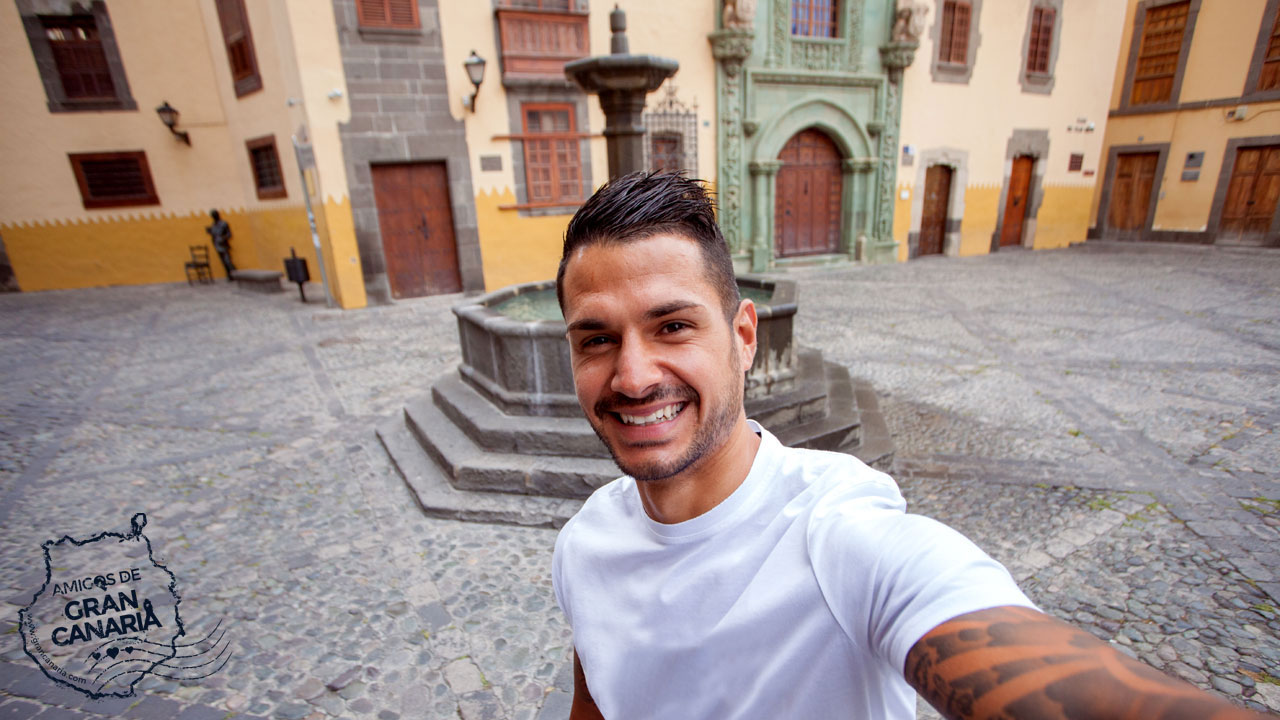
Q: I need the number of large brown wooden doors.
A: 6